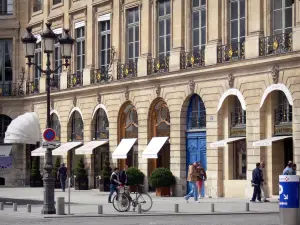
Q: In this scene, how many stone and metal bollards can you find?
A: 9